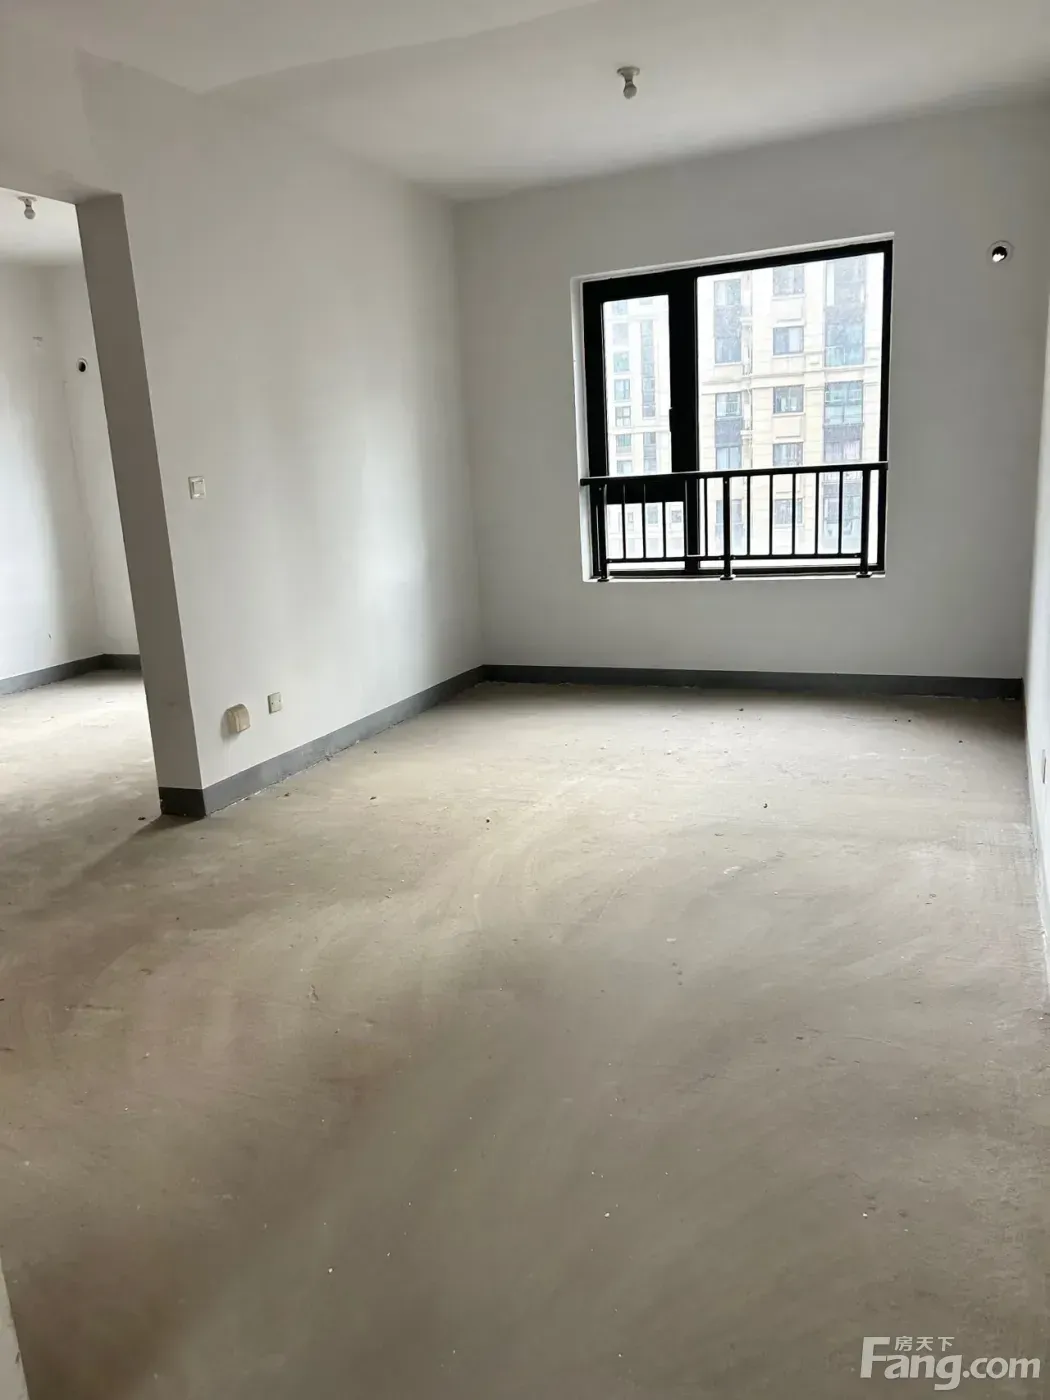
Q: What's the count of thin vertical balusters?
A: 10